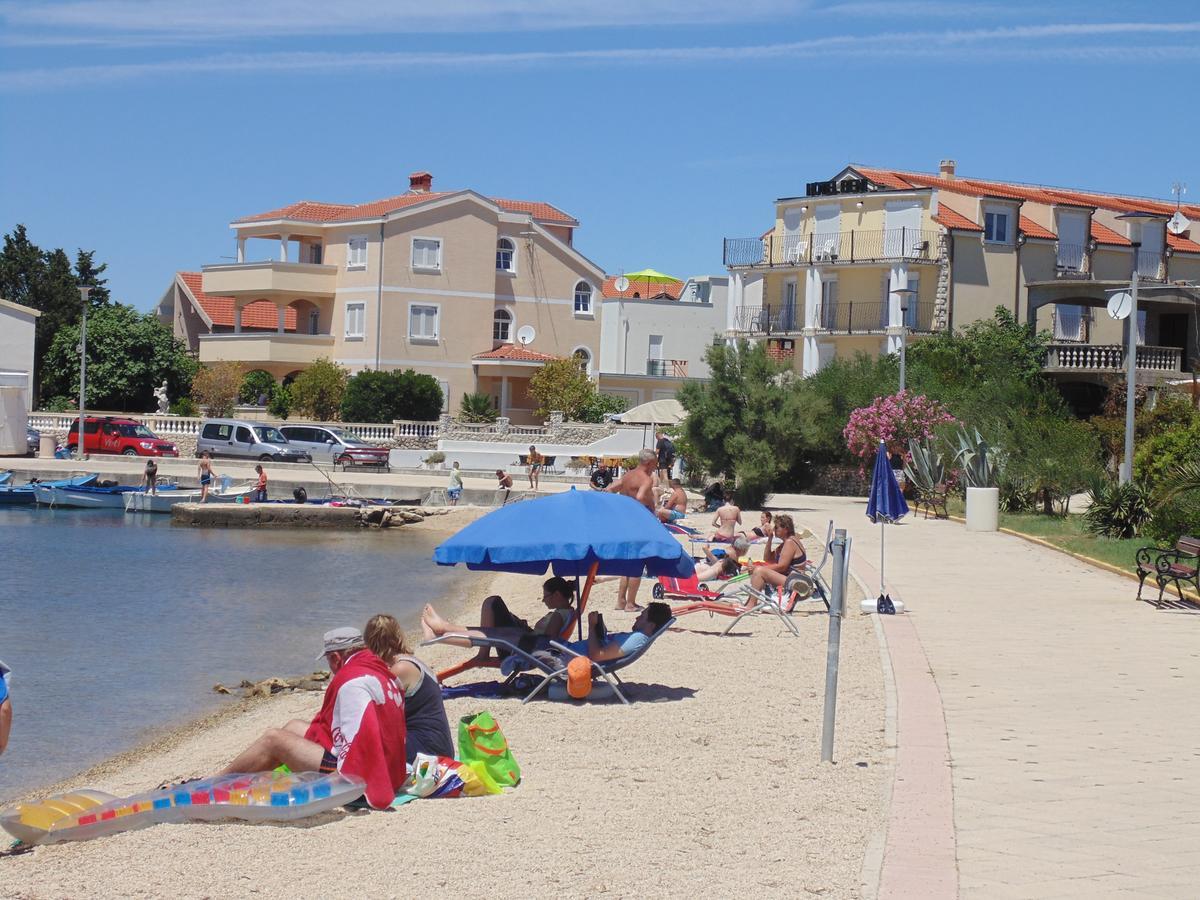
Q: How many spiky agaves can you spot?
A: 2